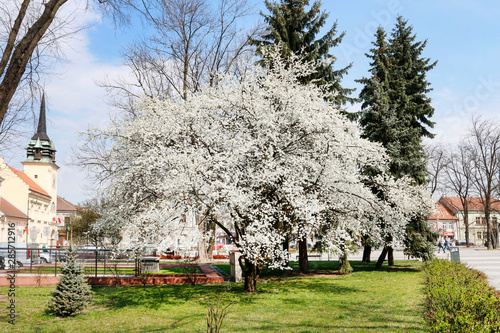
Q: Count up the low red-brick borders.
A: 1